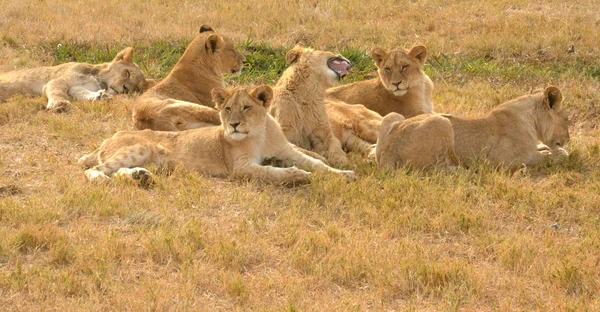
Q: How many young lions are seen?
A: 6